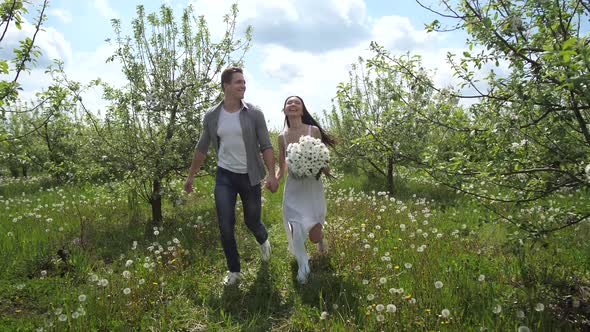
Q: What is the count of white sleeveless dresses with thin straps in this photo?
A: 1